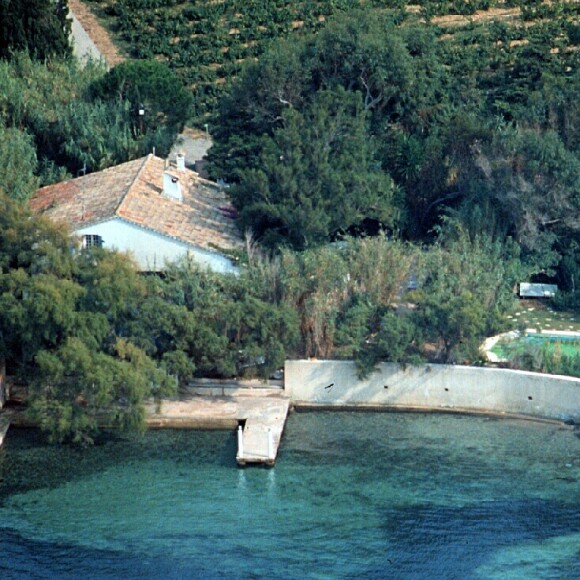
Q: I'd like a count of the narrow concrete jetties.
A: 1